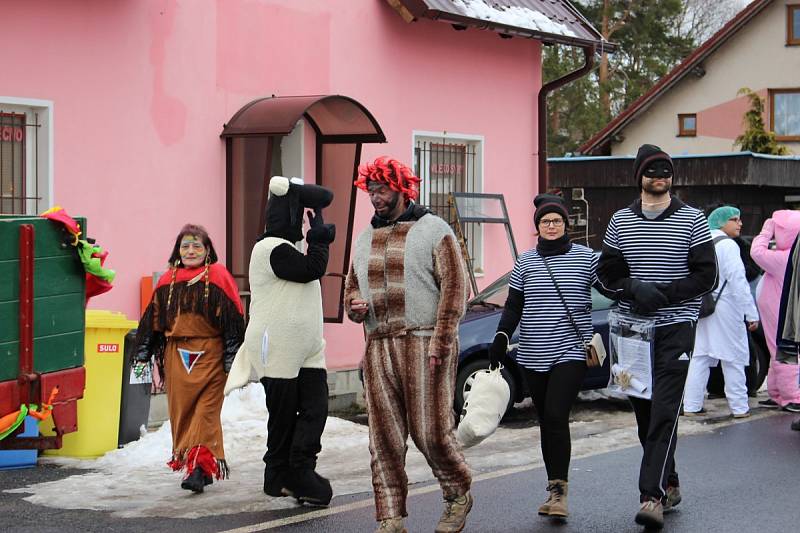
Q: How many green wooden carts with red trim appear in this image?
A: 1